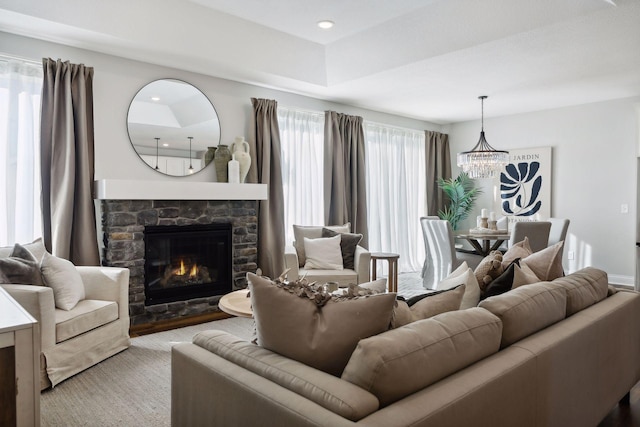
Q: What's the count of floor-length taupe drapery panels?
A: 4